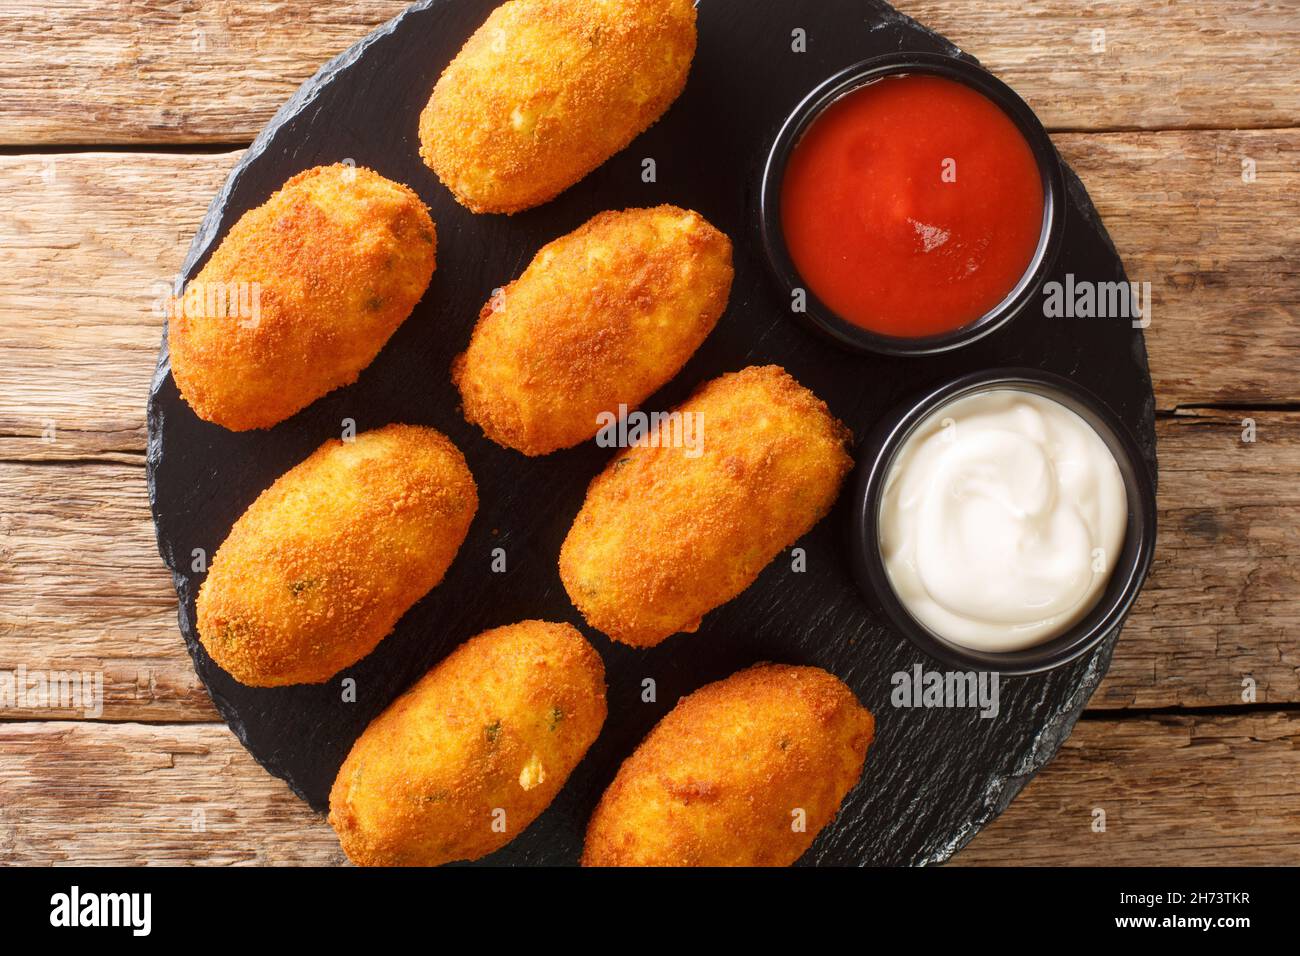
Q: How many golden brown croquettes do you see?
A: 7